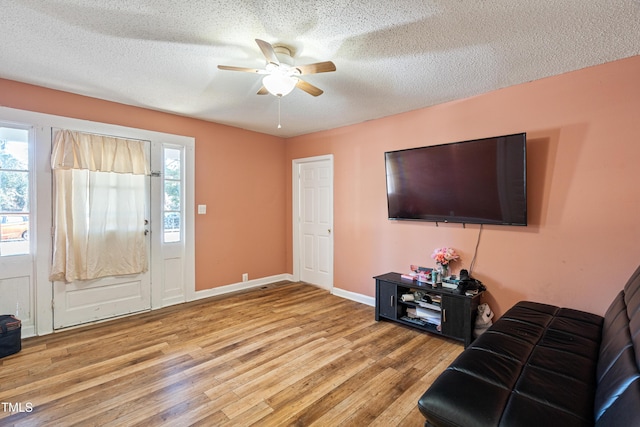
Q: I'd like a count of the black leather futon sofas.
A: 1